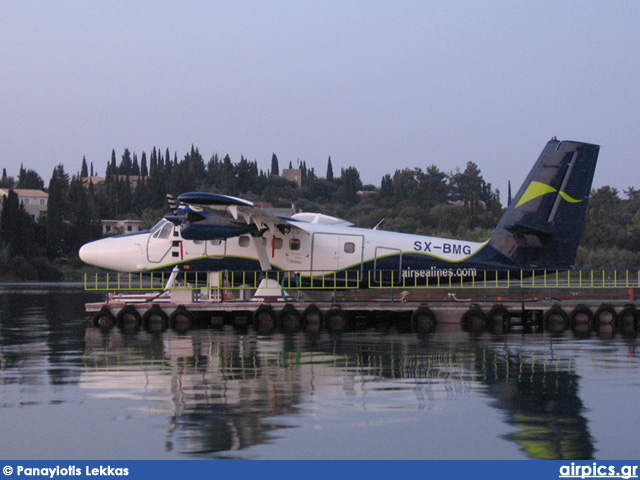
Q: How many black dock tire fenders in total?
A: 15